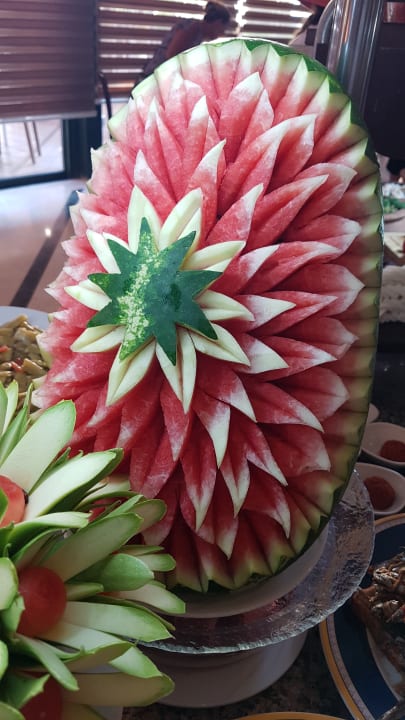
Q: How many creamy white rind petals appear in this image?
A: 10